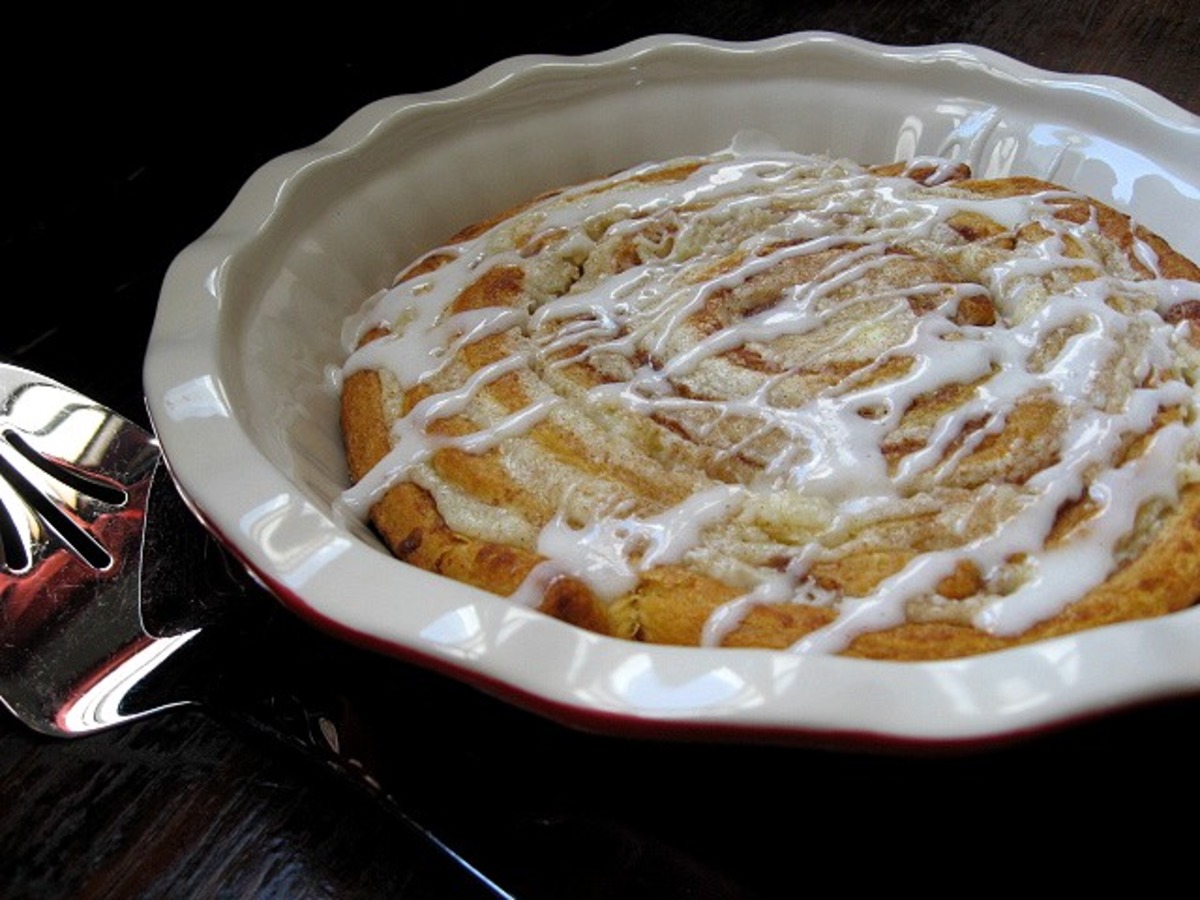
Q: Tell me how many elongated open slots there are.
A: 3